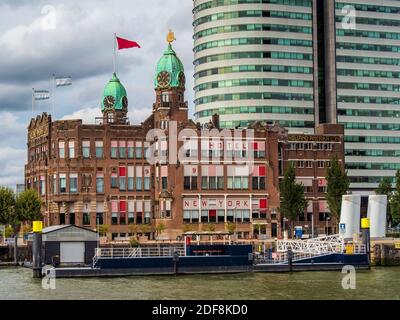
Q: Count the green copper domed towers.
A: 2